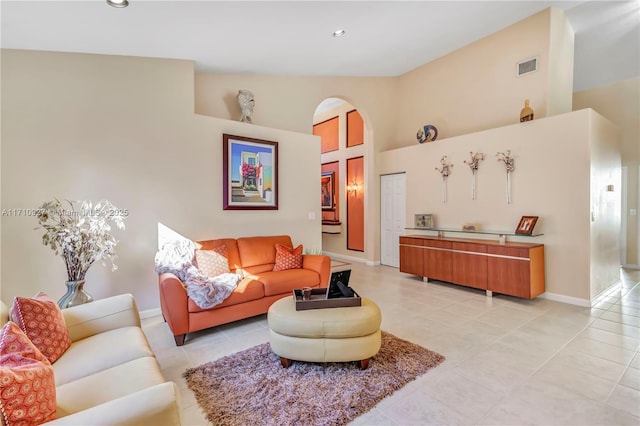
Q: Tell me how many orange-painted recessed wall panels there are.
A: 4